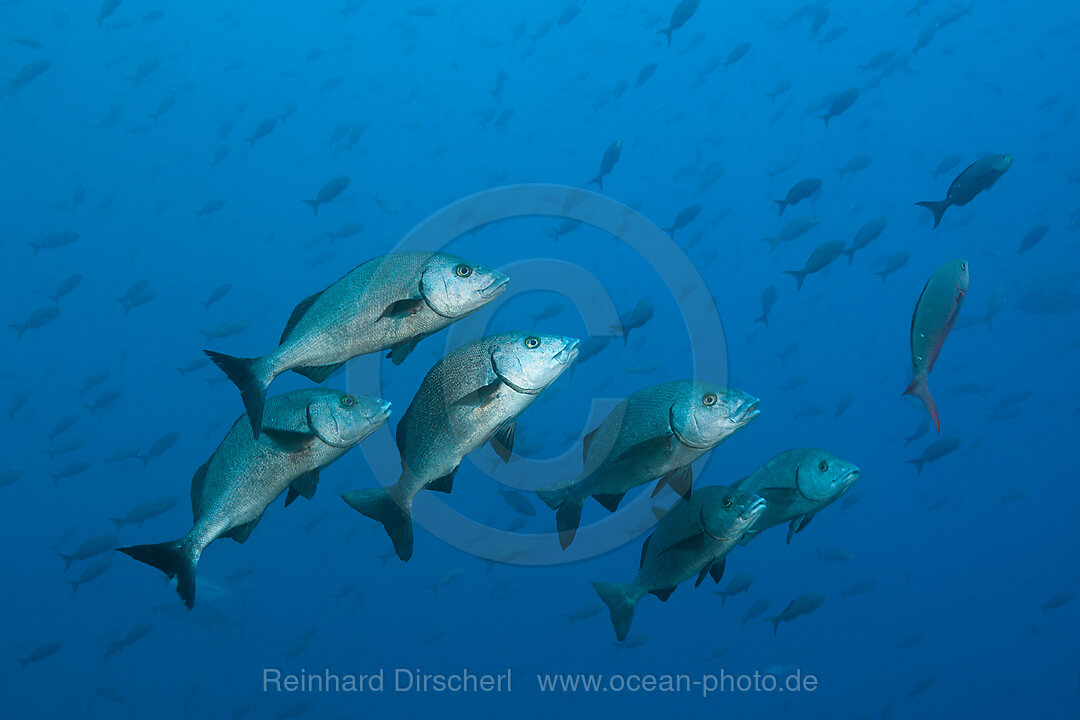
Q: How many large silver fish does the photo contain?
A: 6